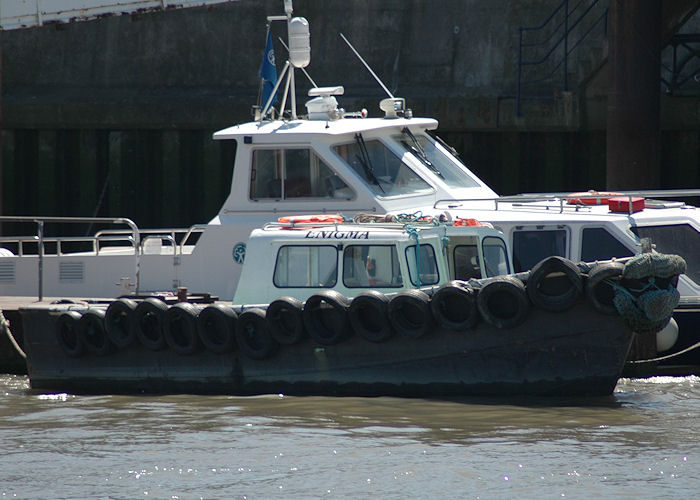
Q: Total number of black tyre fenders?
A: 15